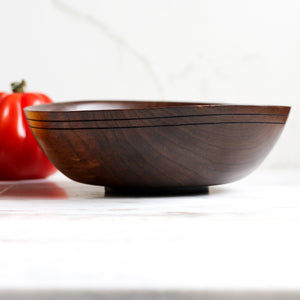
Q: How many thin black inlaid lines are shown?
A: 2